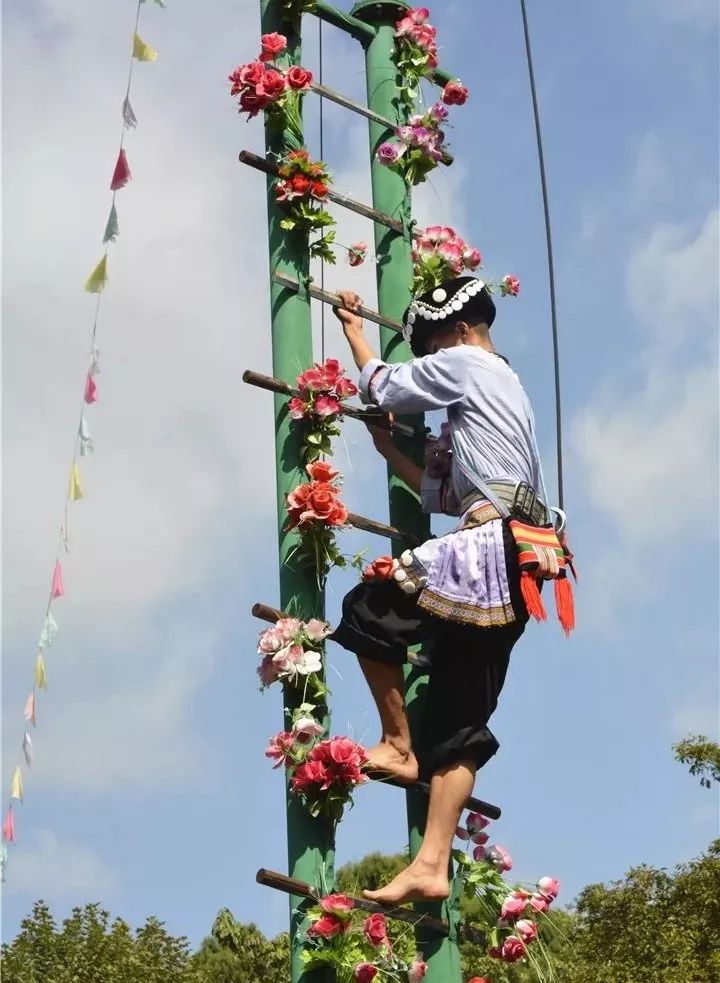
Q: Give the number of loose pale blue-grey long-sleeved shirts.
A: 1